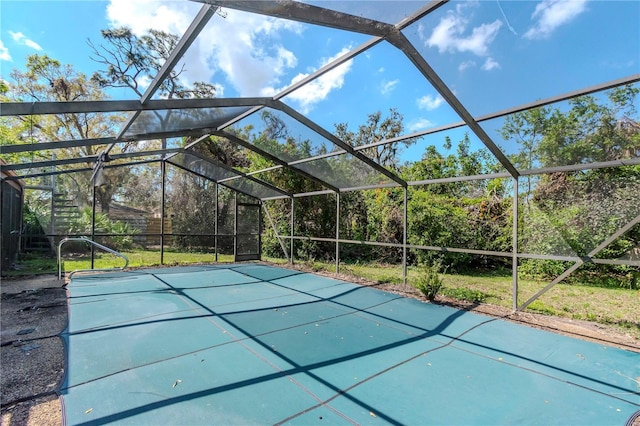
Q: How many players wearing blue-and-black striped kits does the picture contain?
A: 0